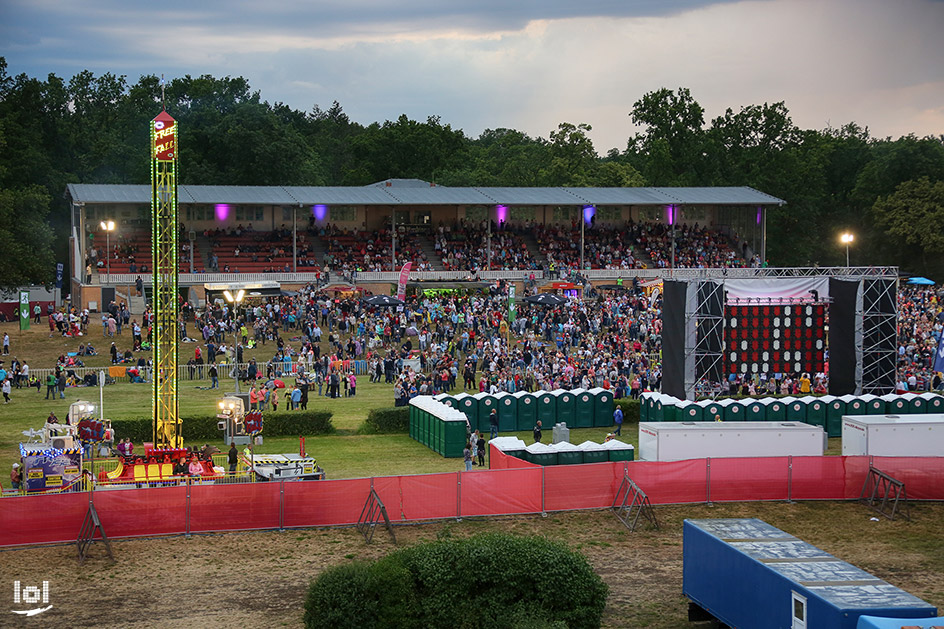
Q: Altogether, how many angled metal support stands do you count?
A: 4